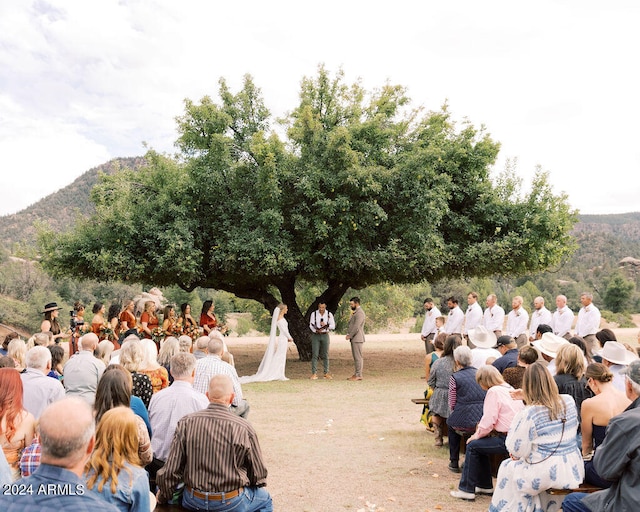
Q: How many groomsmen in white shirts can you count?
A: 8